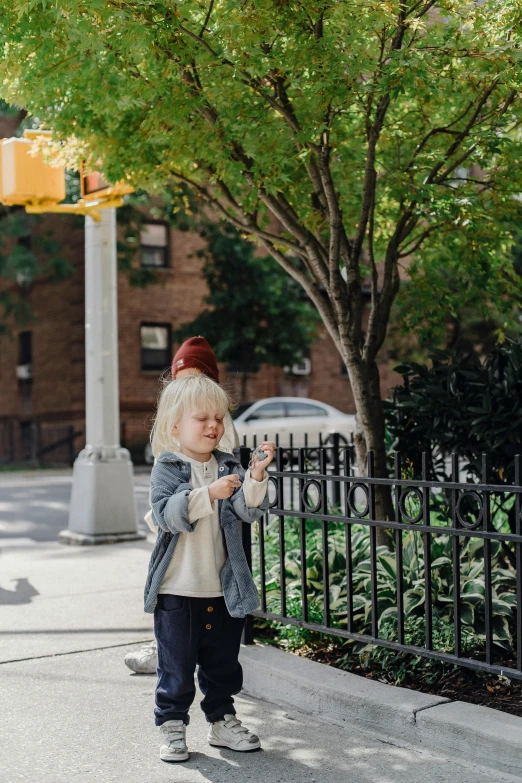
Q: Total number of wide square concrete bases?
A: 1